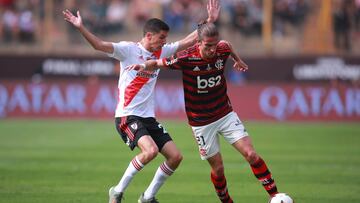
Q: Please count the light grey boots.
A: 2